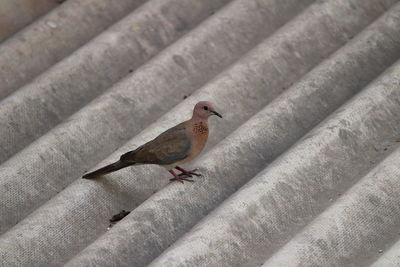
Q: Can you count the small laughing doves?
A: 1